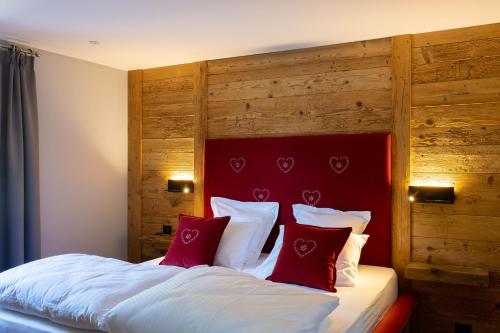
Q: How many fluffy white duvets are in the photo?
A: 2